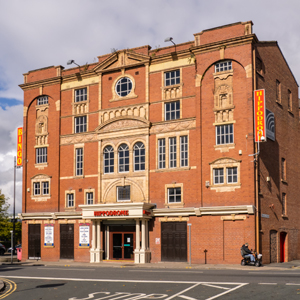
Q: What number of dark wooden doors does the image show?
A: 3